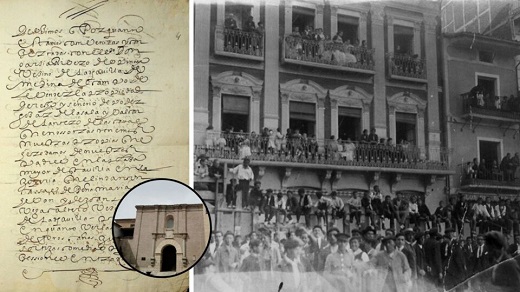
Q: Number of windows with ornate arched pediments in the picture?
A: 4